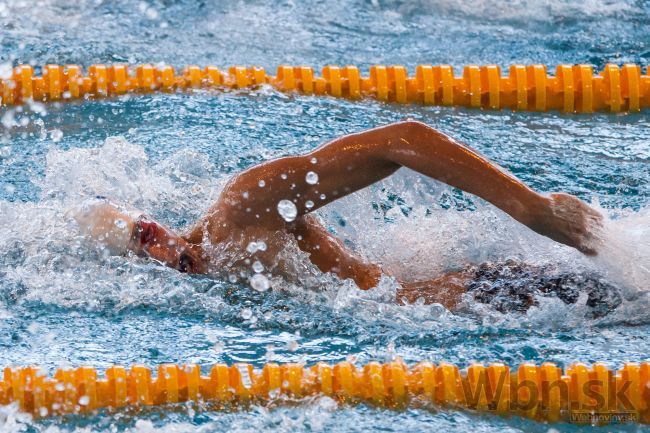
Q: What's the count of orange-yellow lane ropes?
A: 2